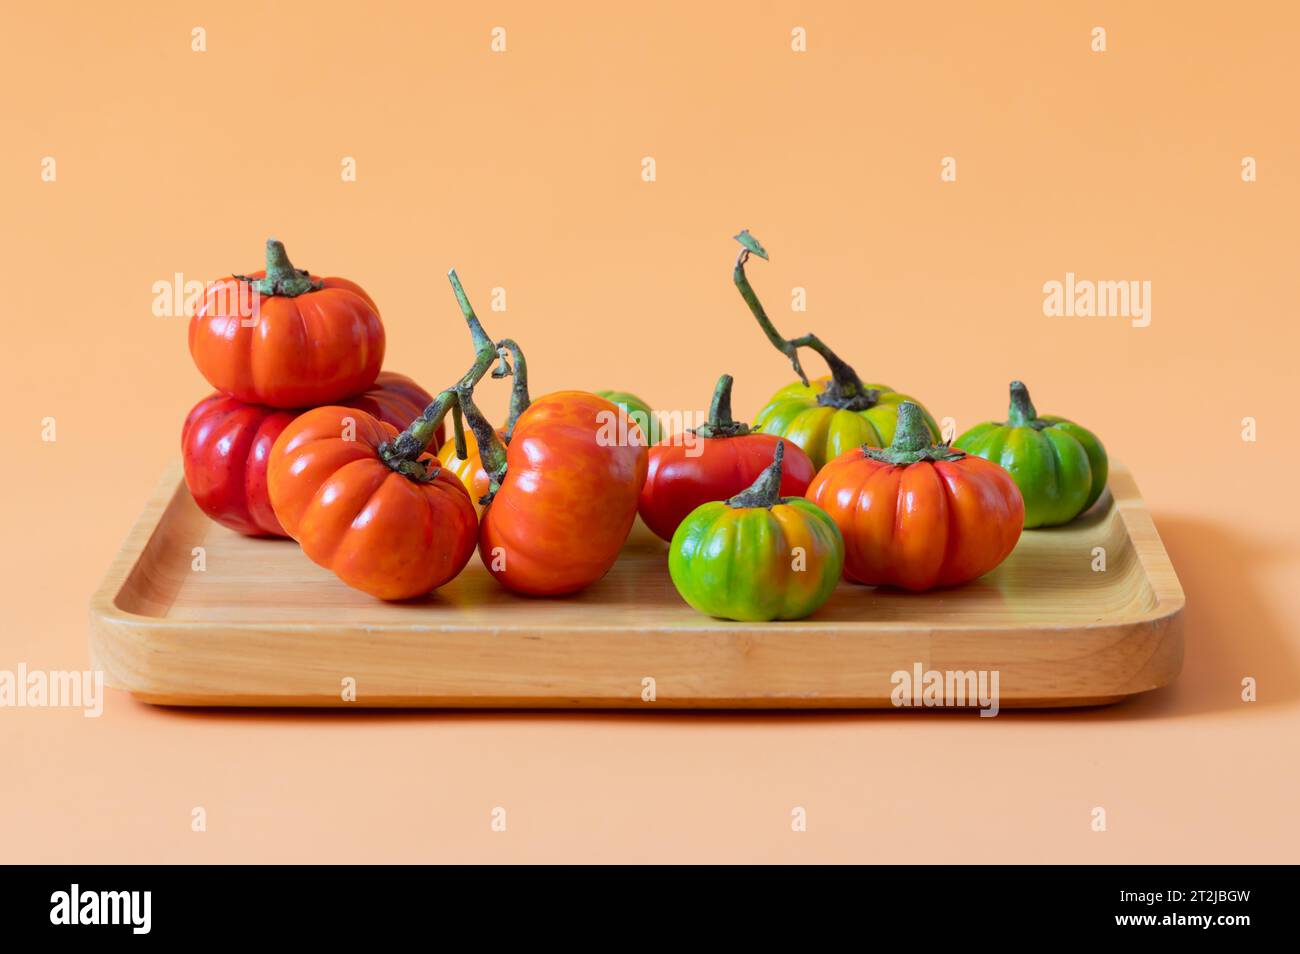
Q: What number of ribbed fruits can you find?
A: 11